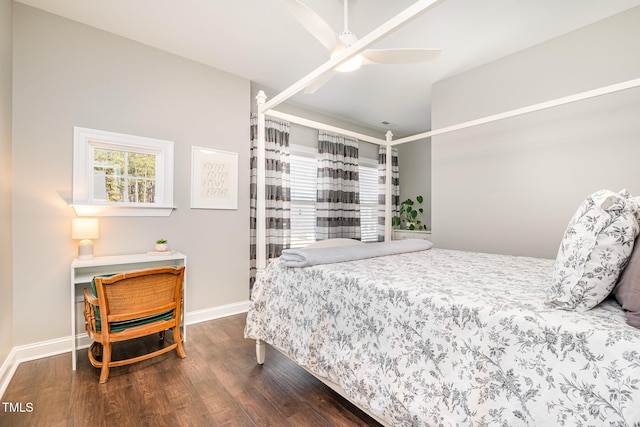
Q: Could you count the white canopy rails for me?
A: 3